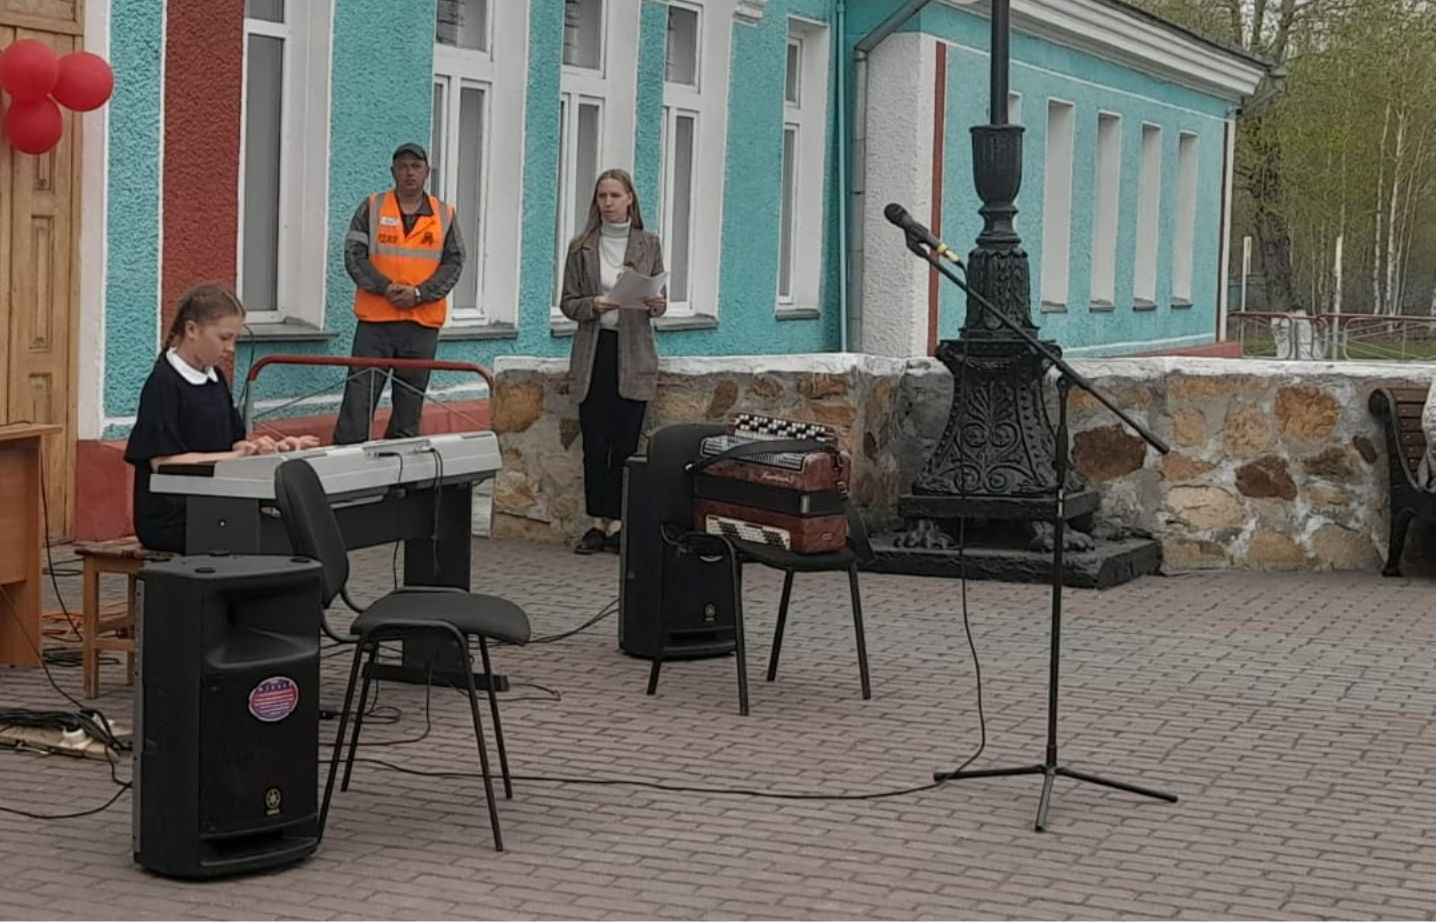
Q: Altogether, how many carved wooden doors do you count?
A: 1